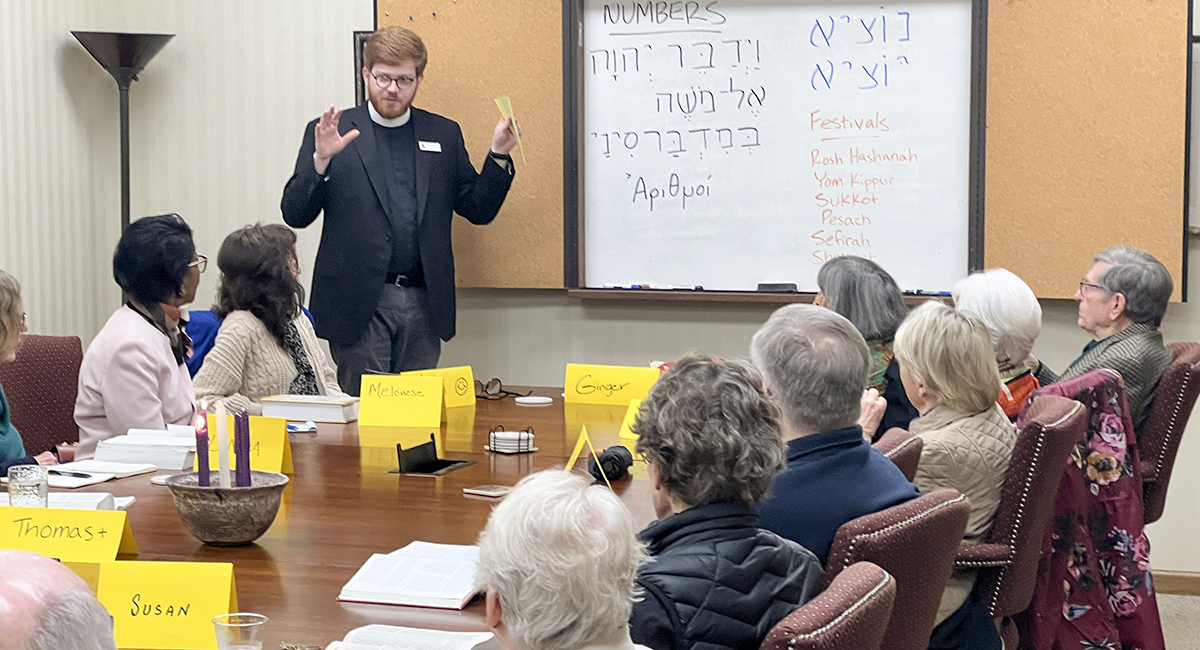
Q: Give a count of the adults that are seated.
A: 11